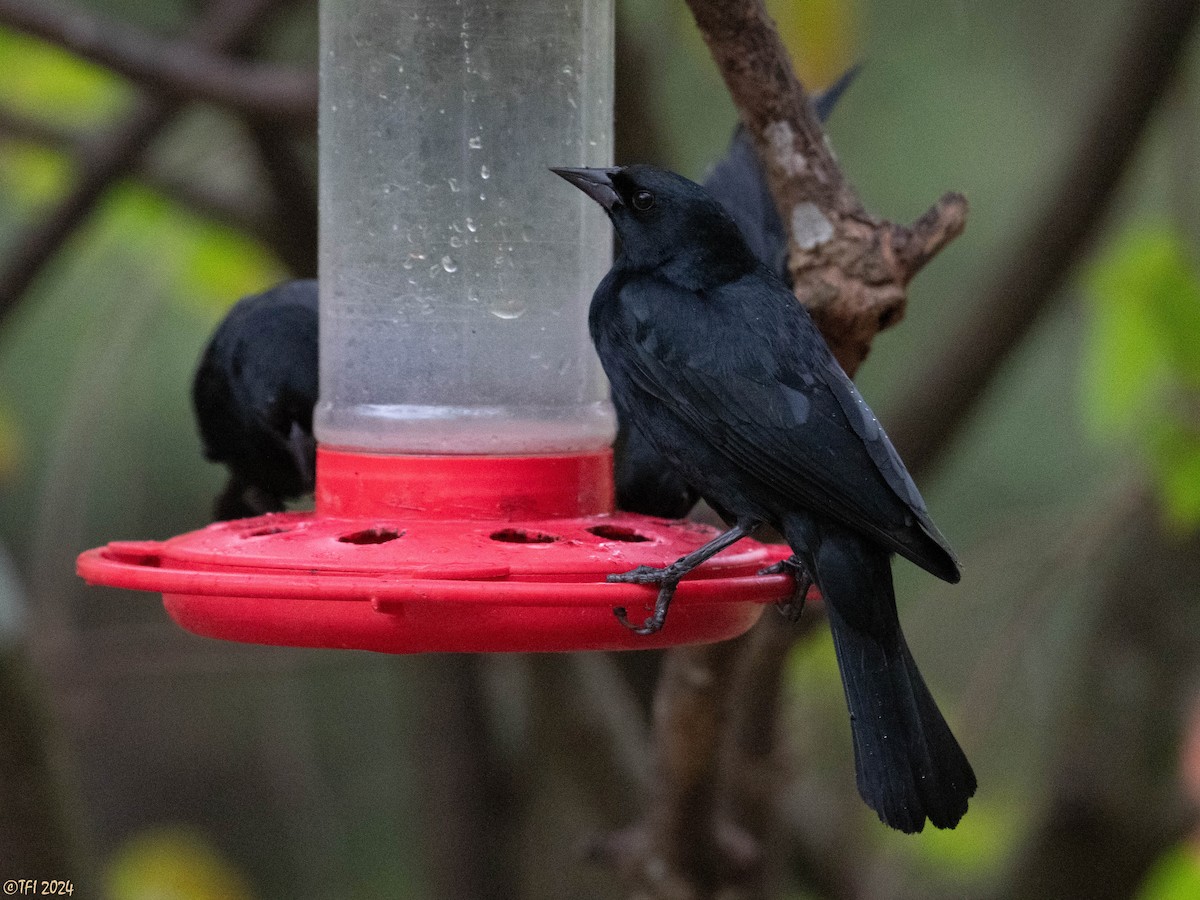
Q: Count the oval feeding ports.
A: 4